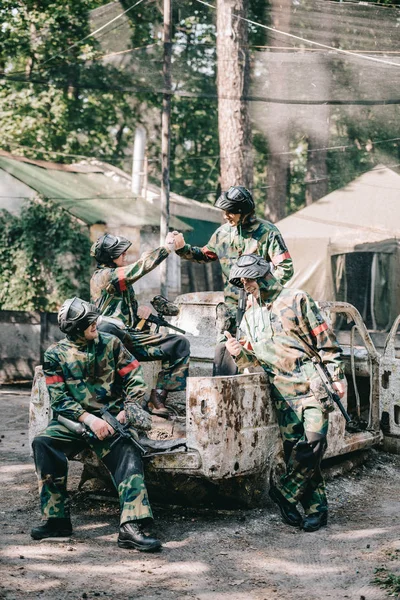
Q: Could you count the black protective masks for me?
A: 4